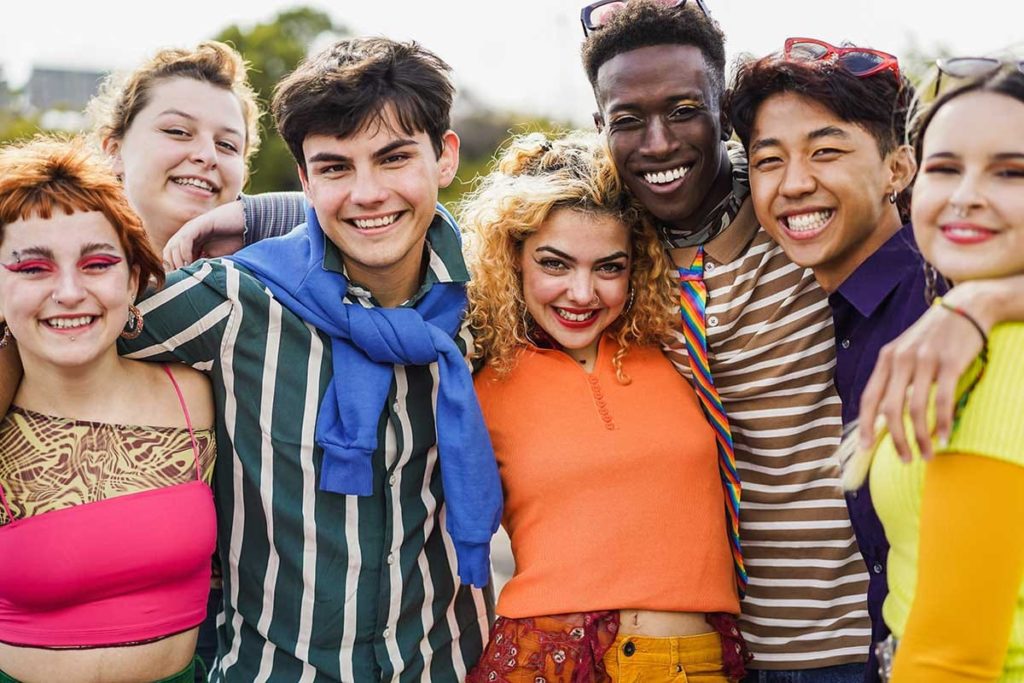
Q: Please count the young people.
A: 7